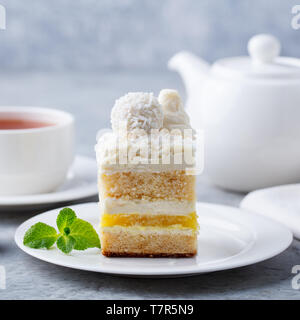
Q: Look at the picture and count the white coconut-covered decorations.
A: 1